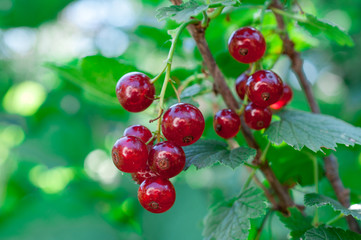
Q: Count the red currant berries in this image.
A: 13